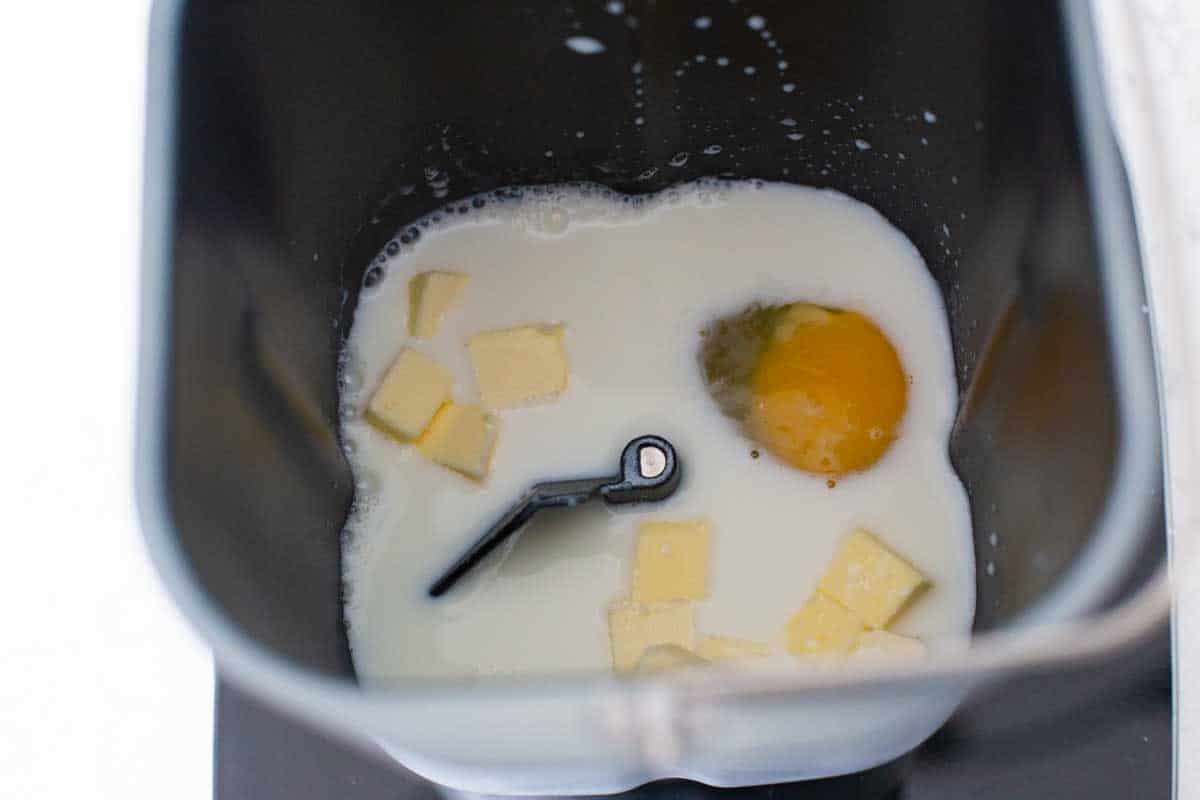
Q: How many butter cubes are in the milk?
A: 11